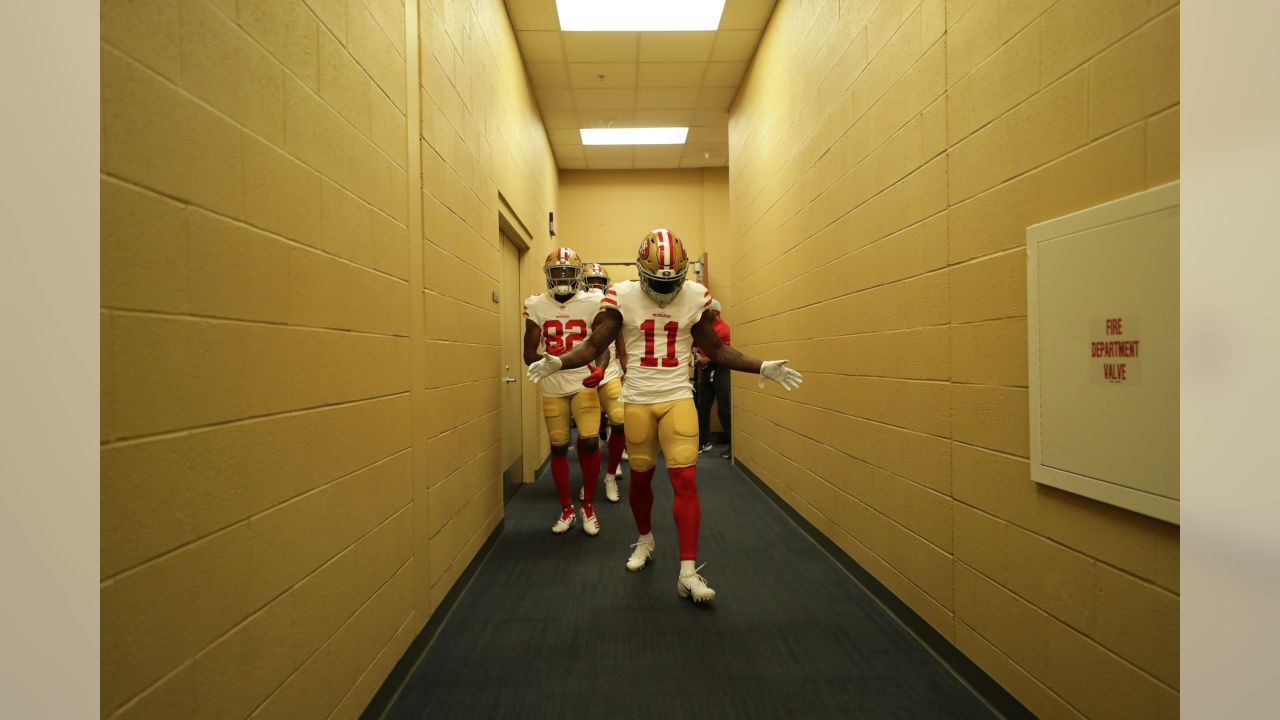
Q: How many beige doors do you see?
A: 1